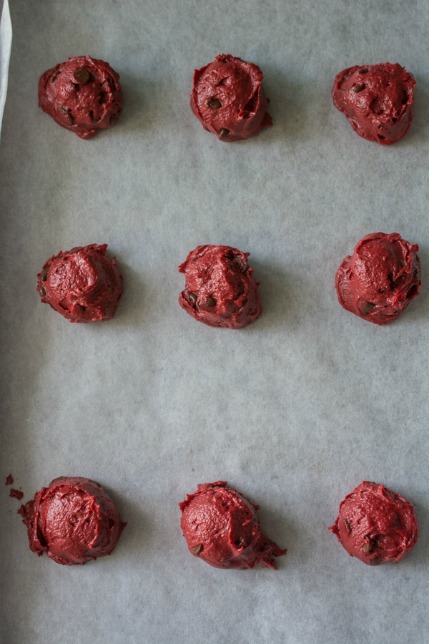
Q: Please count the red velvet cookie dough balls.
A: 9